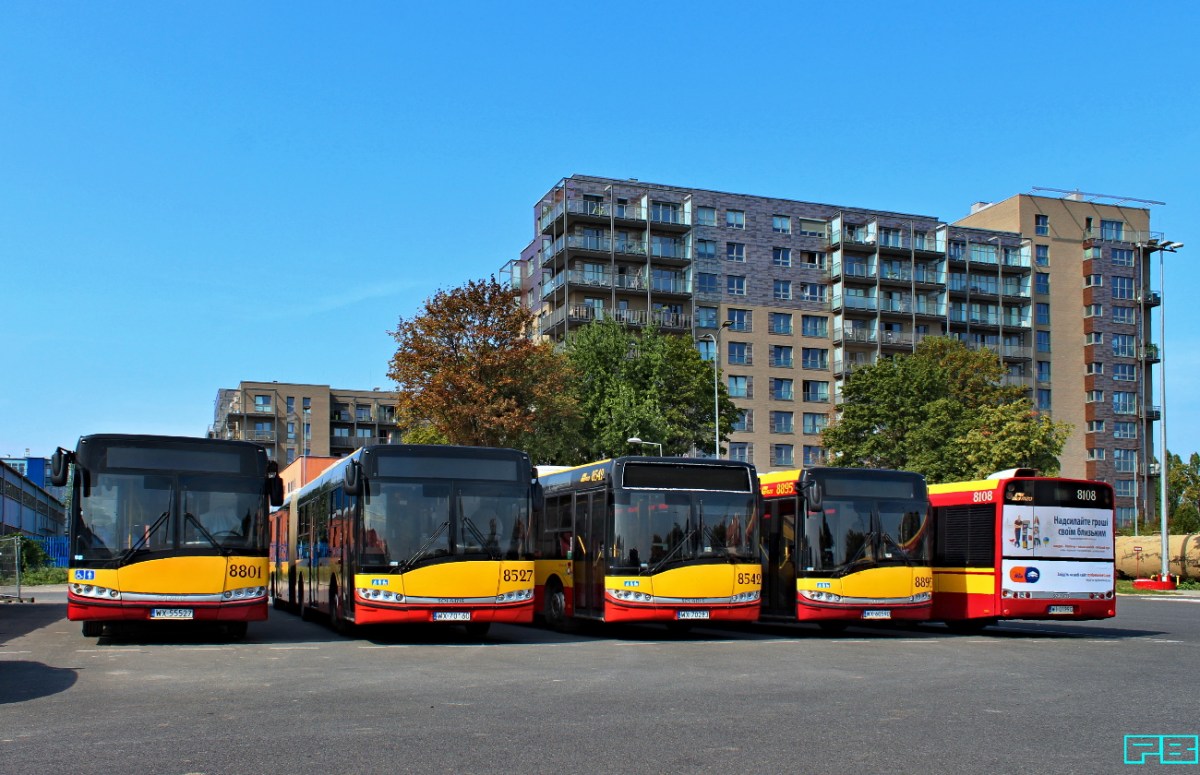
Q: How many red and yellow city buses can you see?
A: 5